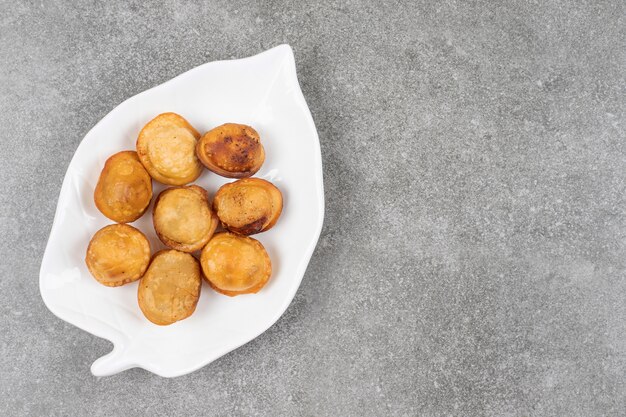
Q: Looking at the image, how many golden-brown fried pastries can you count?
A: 8